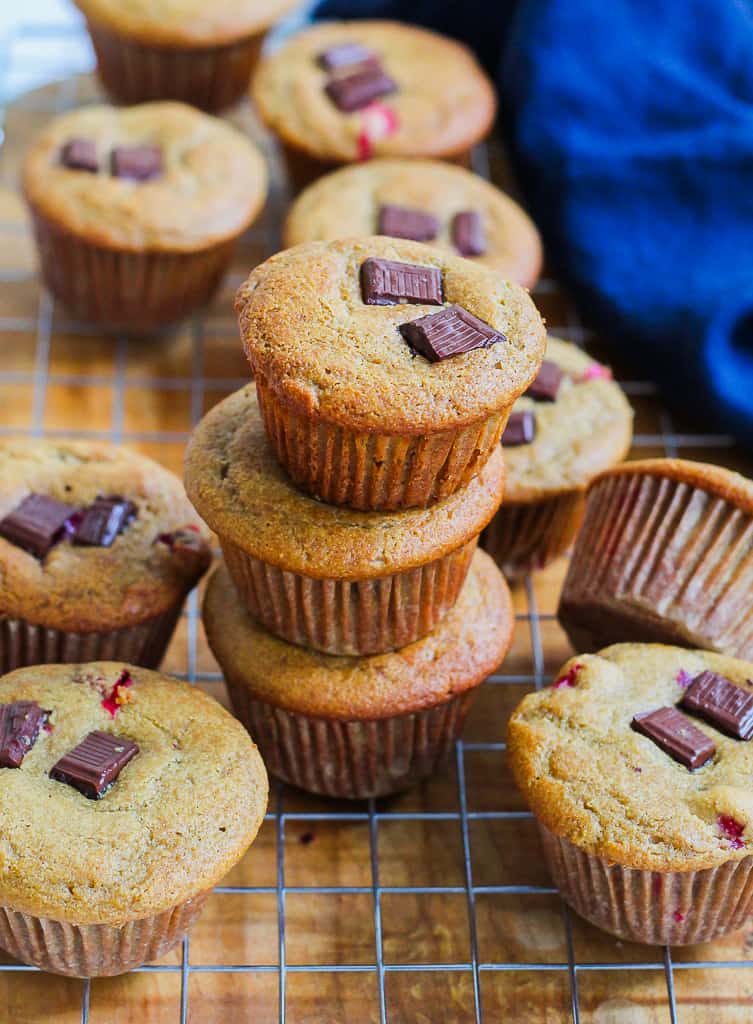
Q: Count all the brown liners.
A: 11